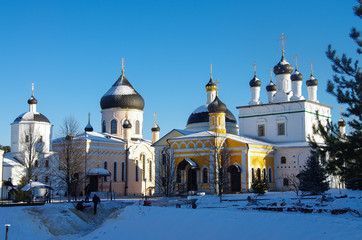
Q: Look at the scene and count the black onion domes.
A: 13